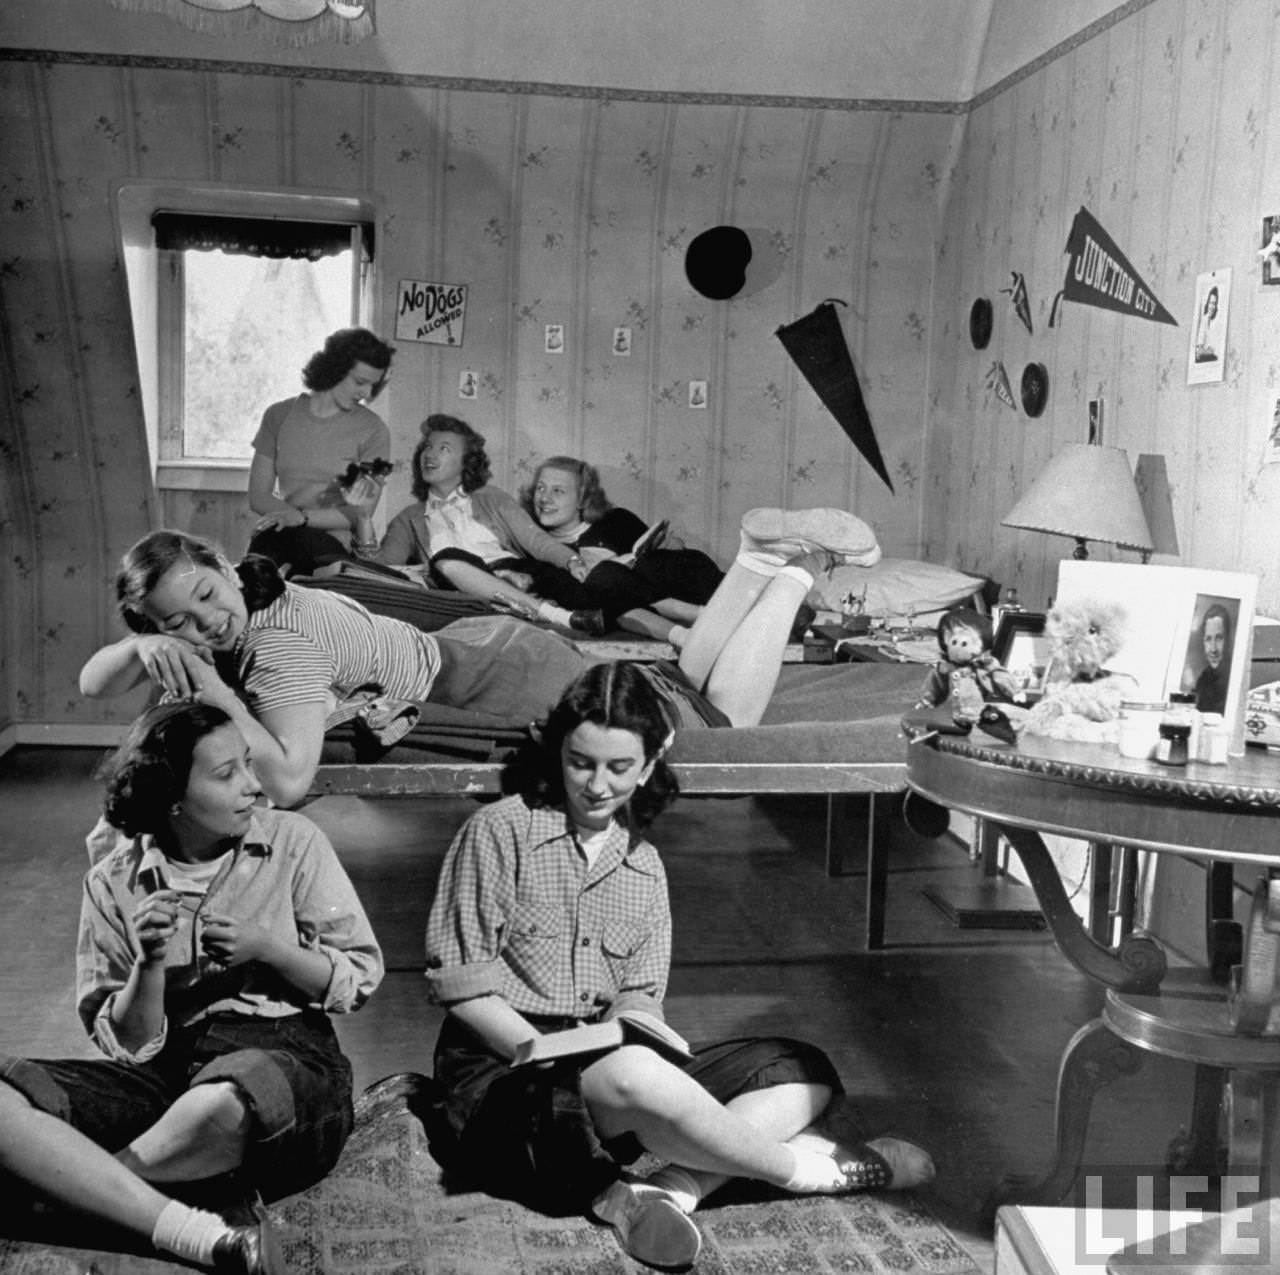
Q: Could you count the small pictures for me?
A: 4